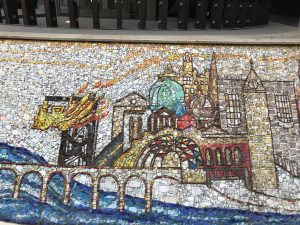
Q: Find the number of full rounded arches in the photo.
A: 5